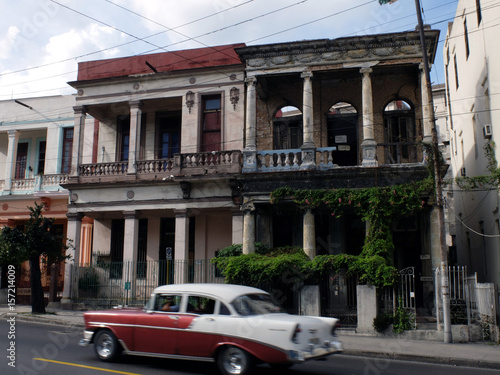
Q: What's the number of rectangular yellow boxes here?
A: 0